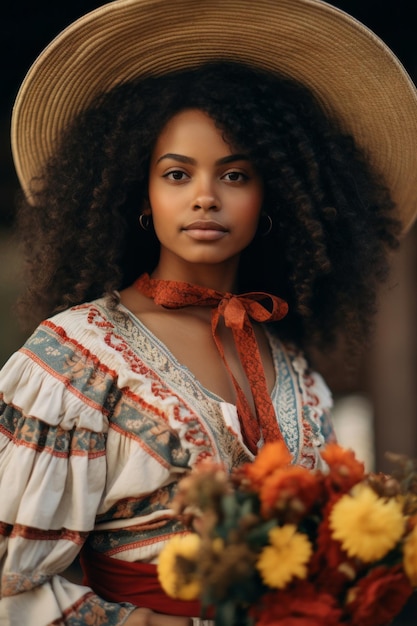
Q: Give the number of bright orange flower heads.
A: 3